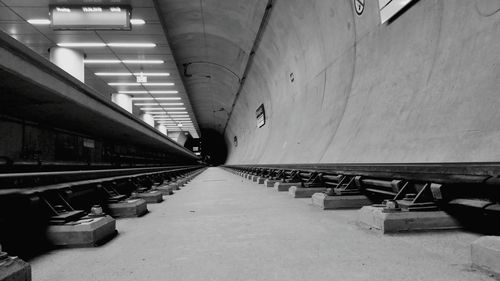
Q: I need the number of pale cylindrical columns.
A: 4